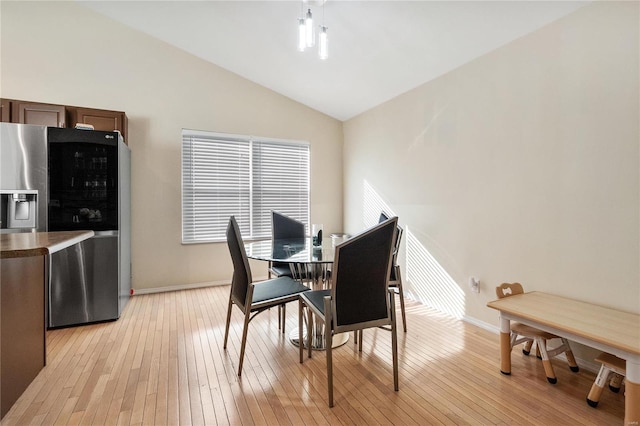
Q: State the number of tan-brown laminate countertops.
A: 1